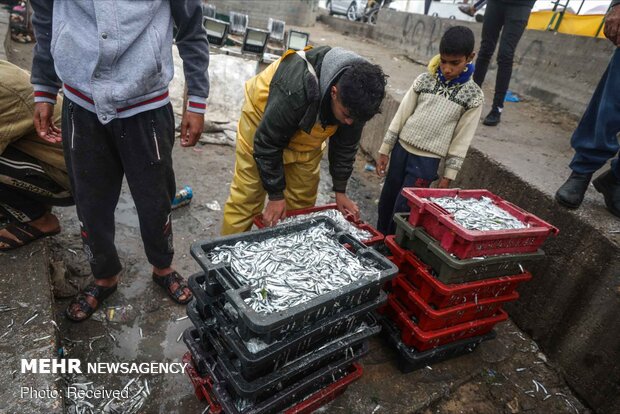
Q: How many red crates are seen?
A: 6